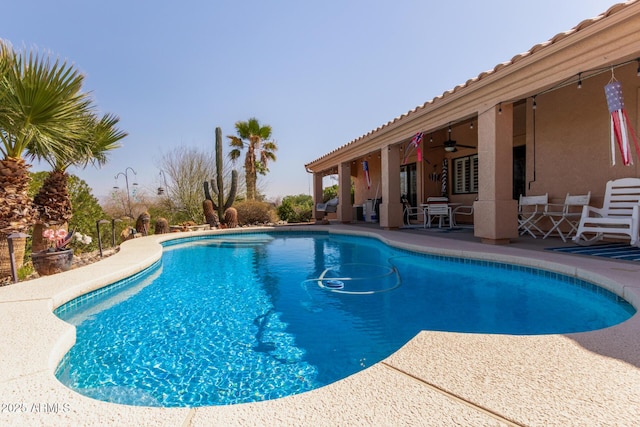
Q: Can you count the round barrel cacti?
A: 4